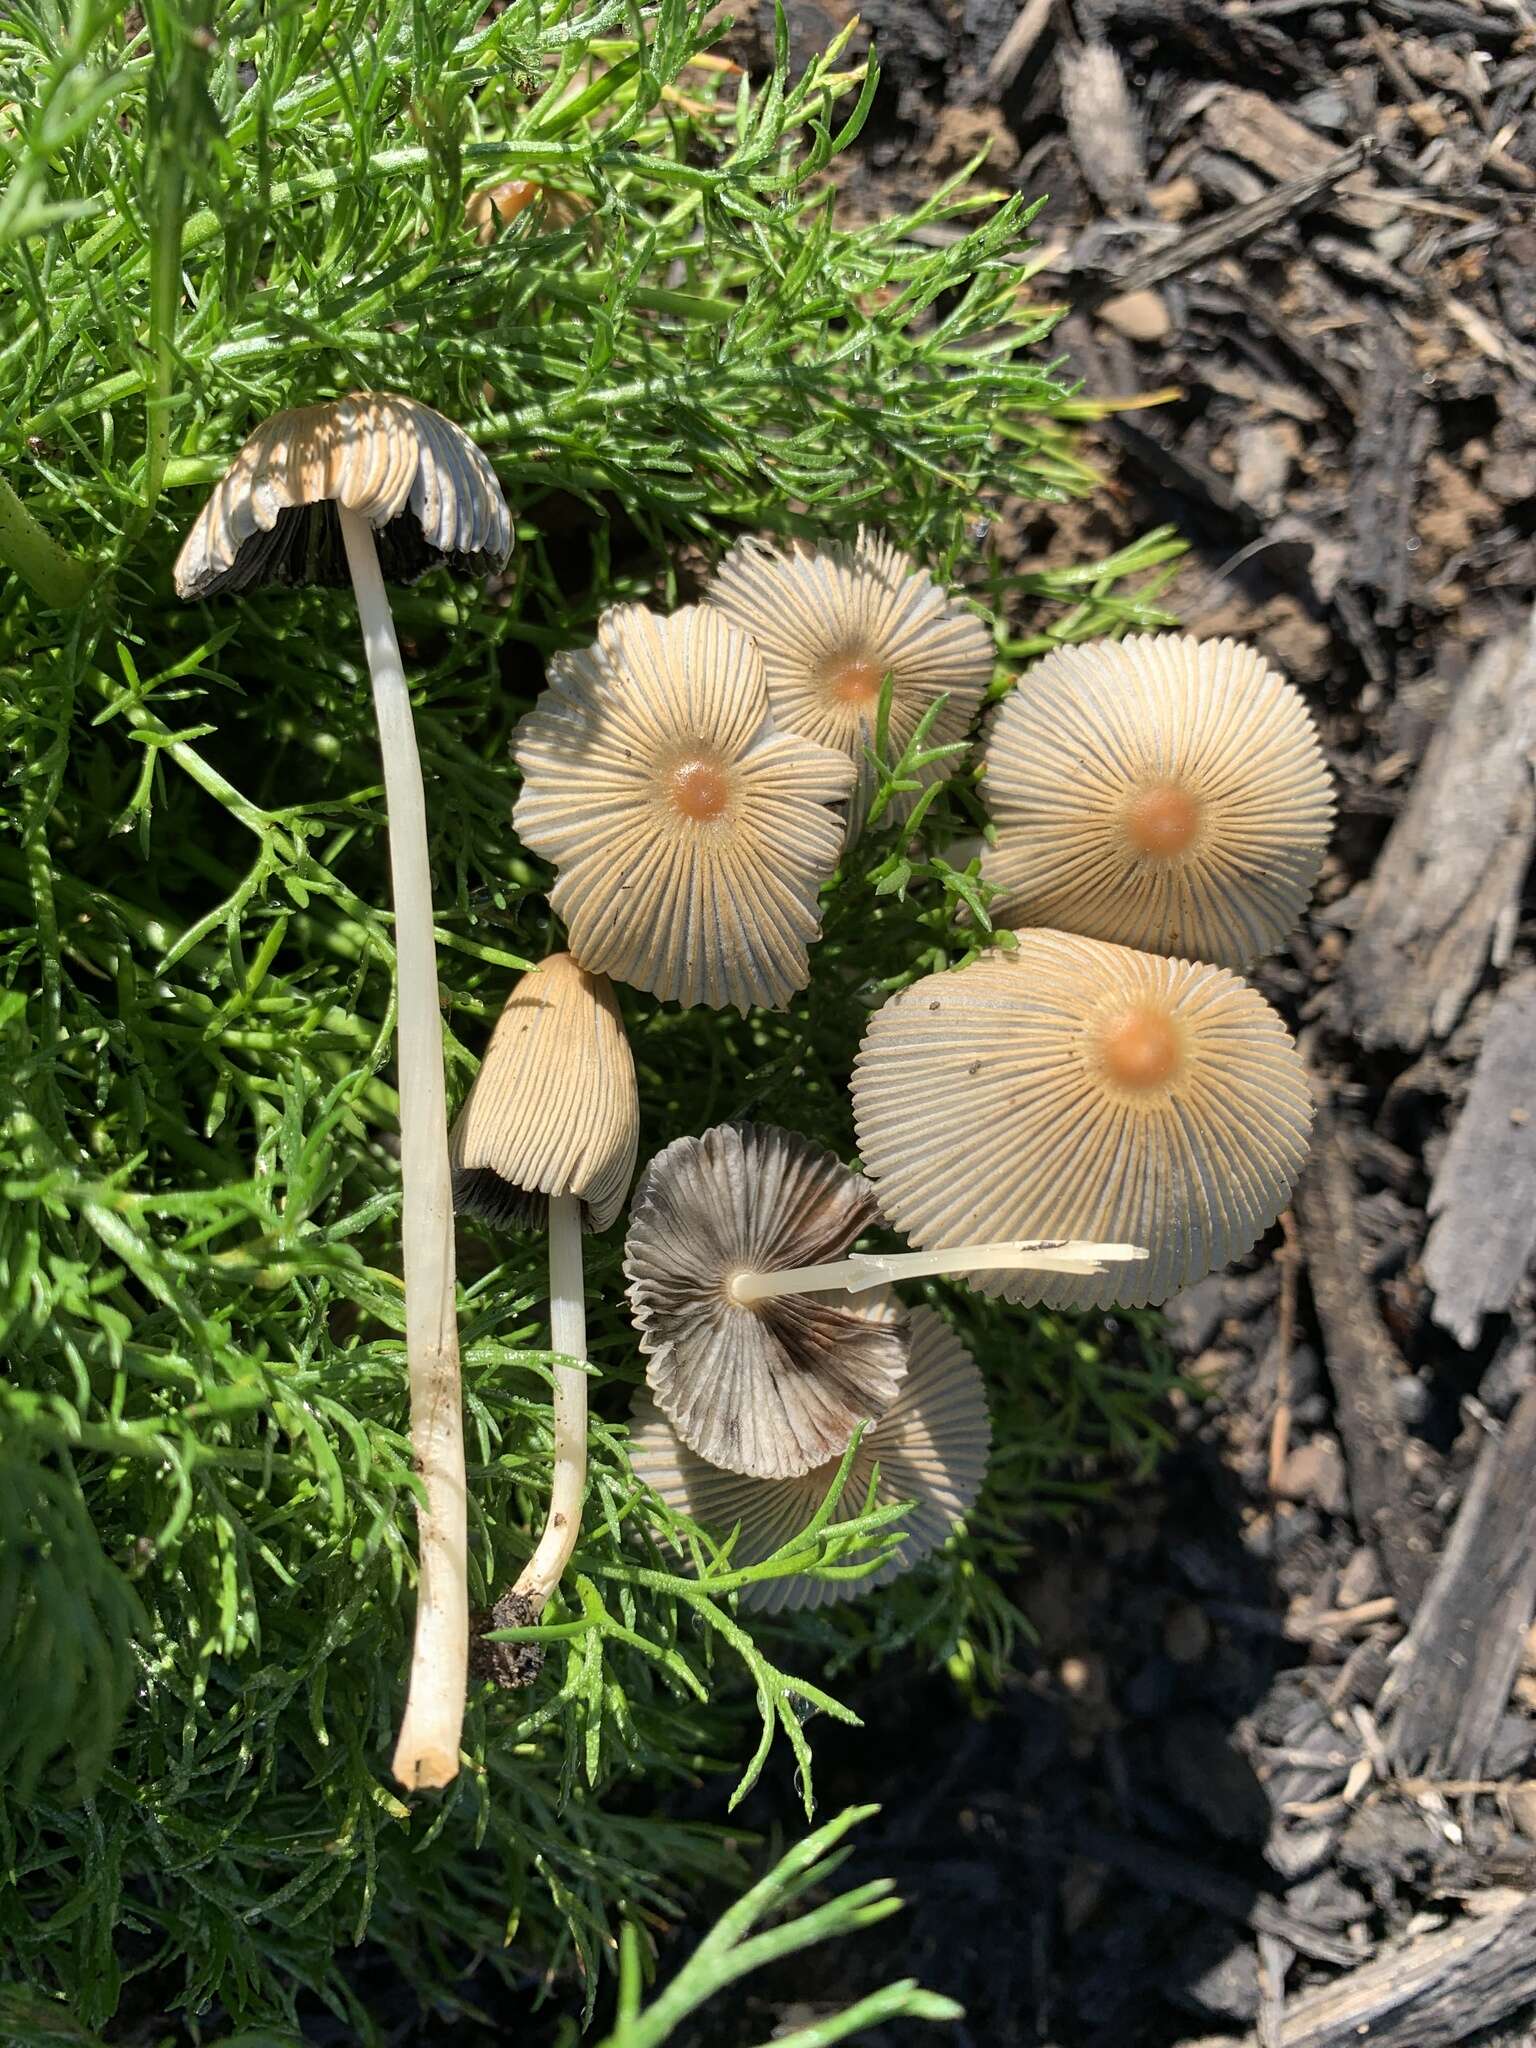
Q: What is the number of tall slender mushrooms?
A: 2